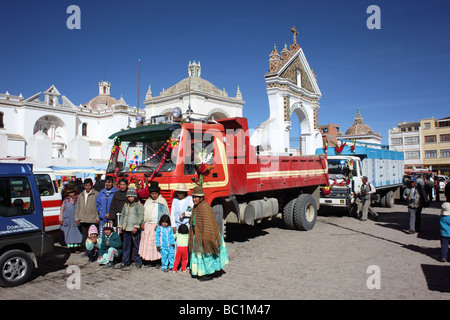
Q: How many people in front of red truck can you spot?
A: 12